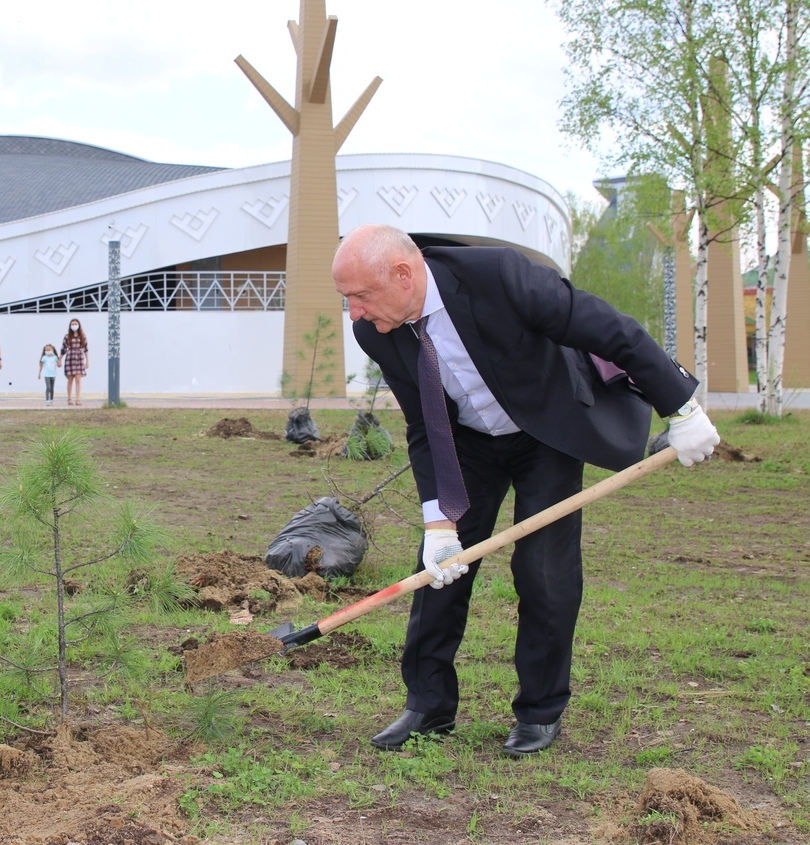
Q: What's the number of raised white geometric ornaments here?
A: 12